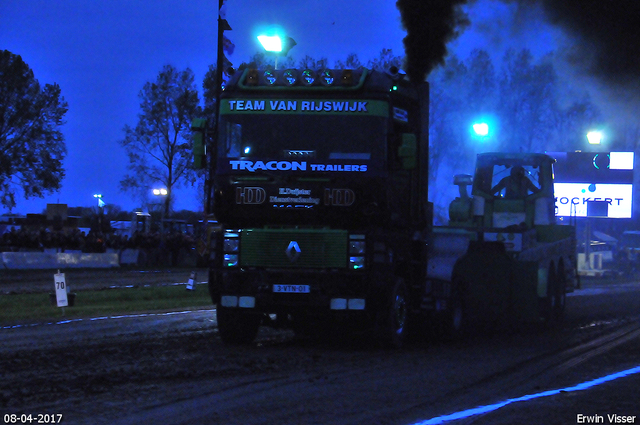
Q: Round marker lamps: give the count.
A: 4